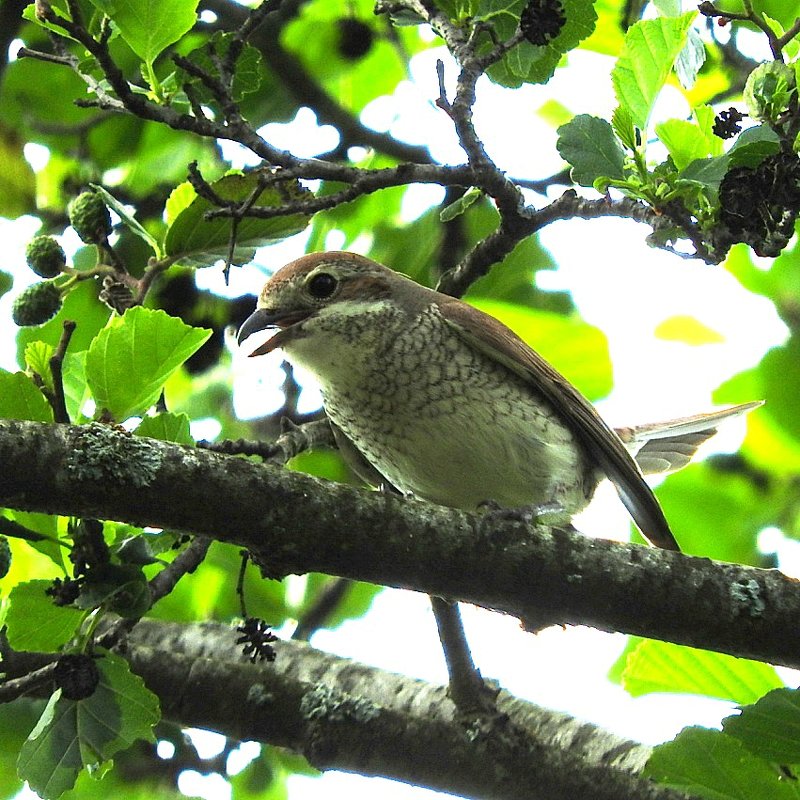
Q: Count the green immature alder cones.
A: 3